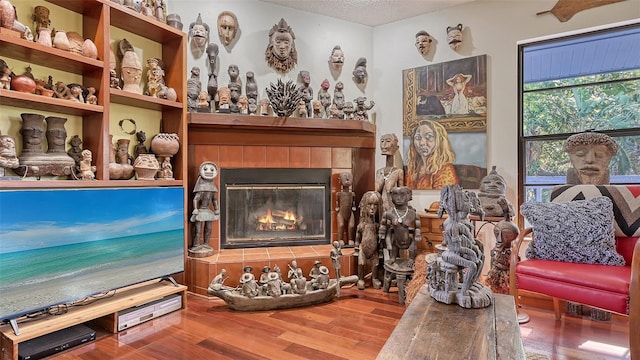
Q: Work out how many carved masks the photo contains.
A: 7